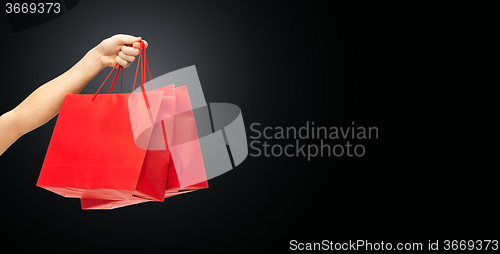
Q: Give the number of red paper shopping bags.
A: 2